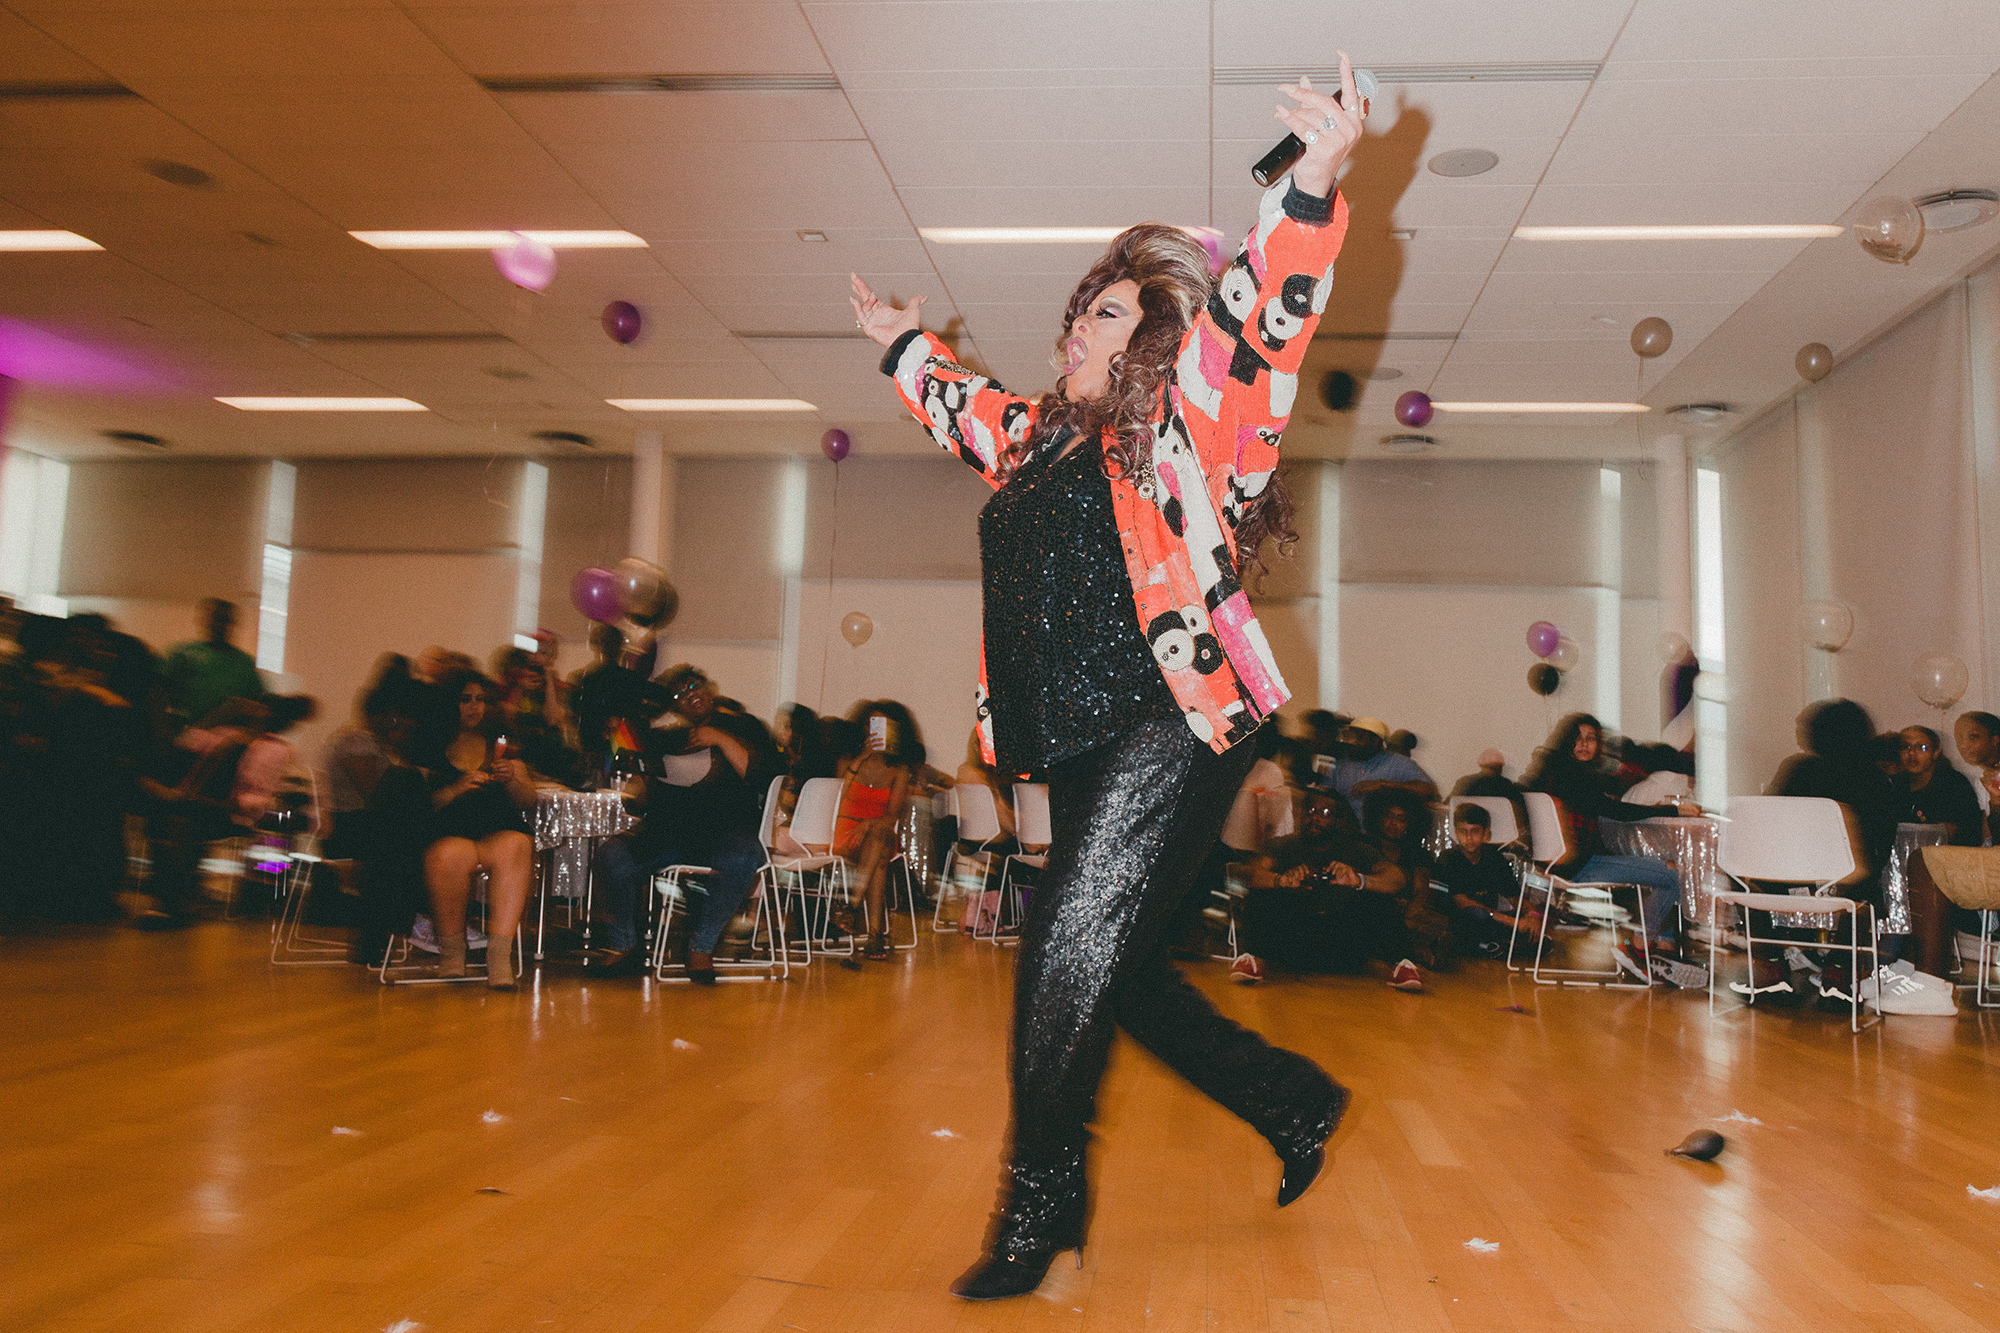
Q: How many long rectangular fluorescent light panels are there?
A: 7